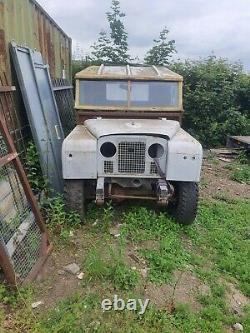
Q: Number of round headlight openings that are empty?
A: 2